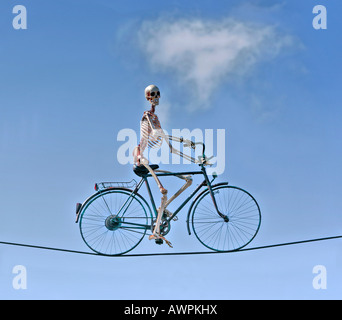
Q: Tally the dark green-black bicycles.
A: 1